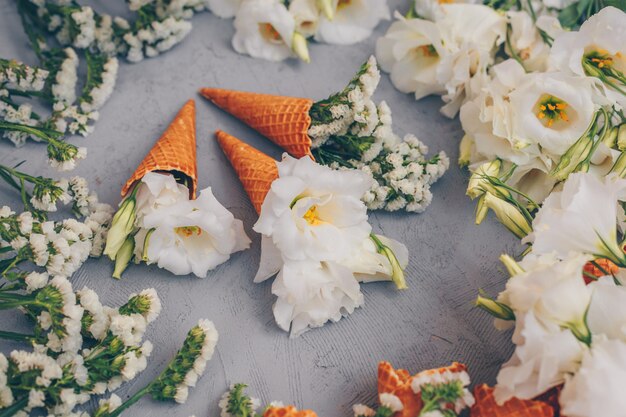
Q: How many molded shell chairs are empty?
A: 0